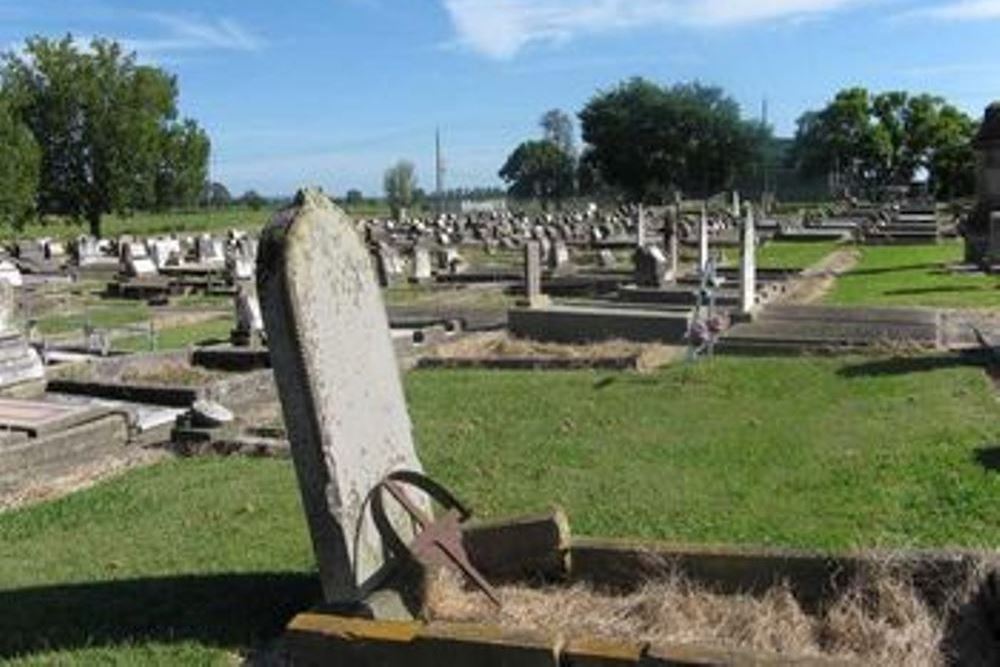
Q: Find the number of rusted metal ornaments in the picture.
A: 1